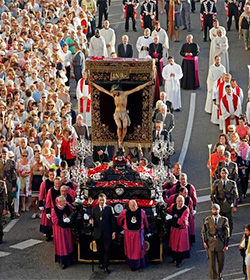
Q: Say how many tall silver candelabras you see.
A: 4